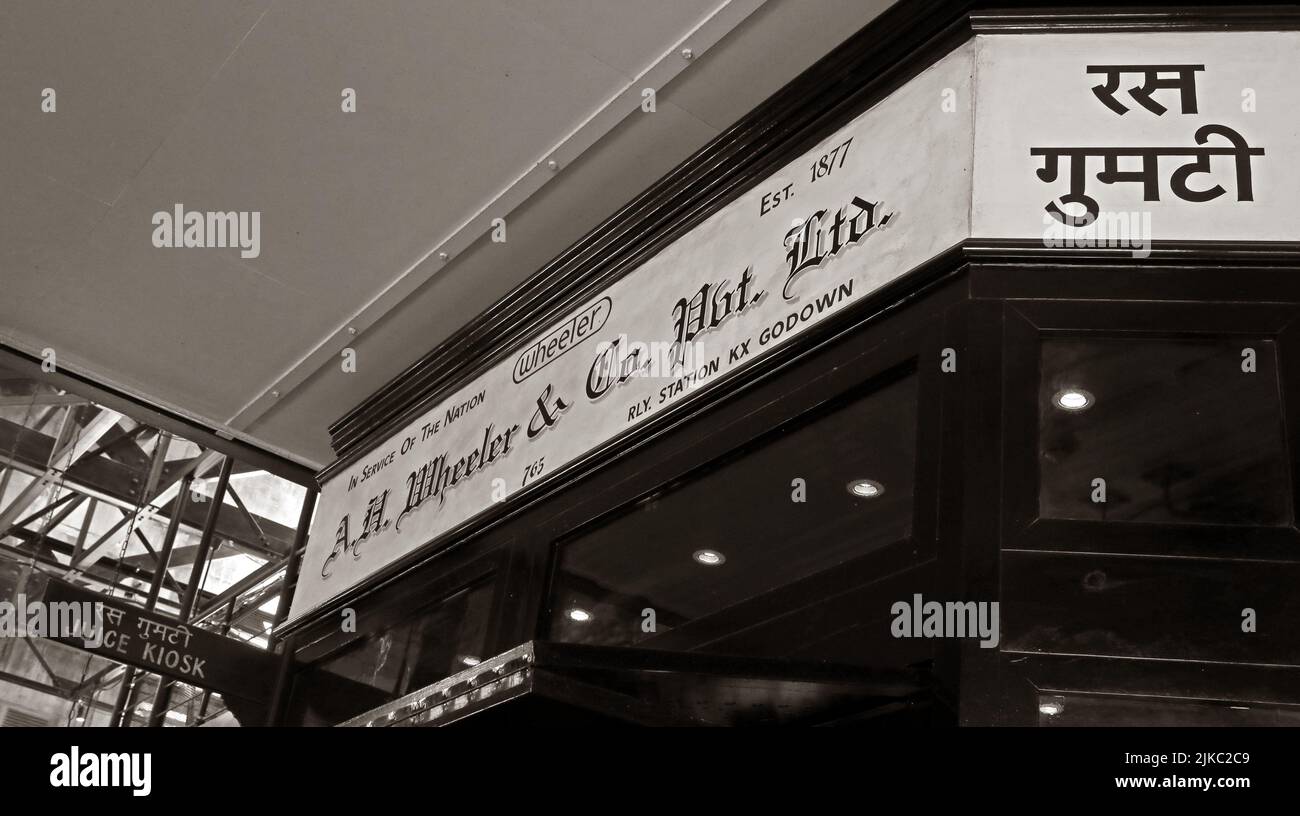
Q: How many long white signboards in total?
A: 1